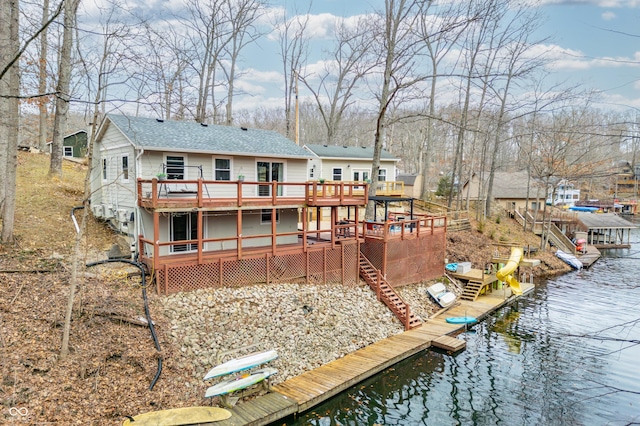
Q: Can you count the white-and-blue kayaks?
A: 2